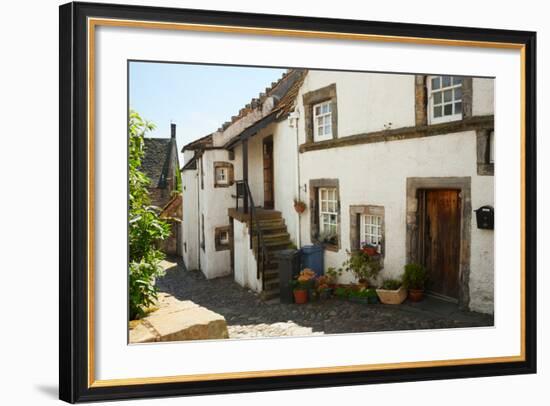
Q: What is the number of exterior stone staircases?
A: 1